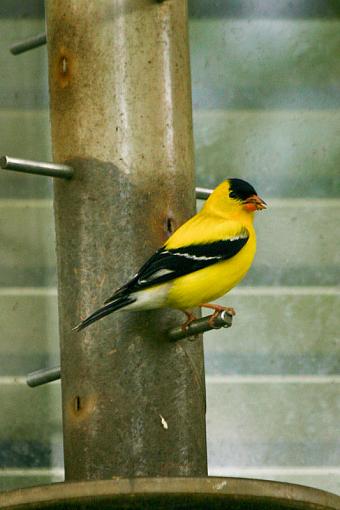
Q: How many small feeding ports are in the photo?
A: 3